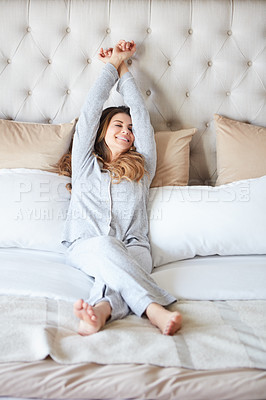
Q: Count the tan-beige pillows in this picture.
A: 3